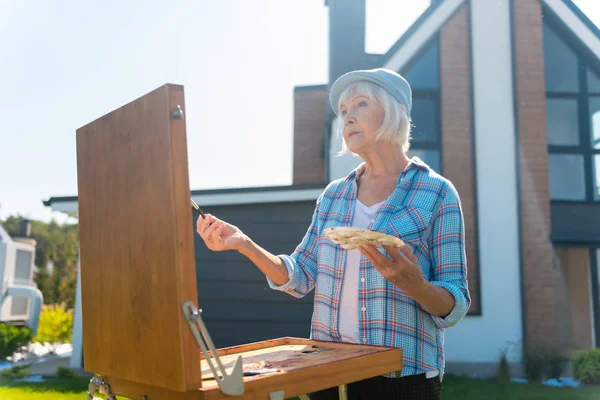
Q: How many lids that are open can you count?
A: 1